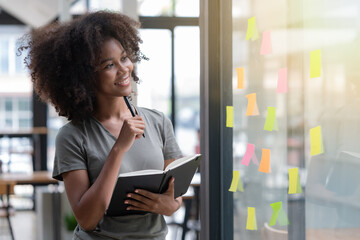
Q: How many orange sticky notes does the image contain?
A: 3